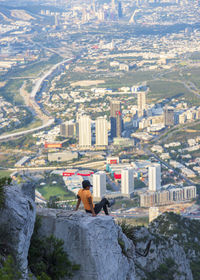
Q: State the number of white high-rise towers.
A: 5